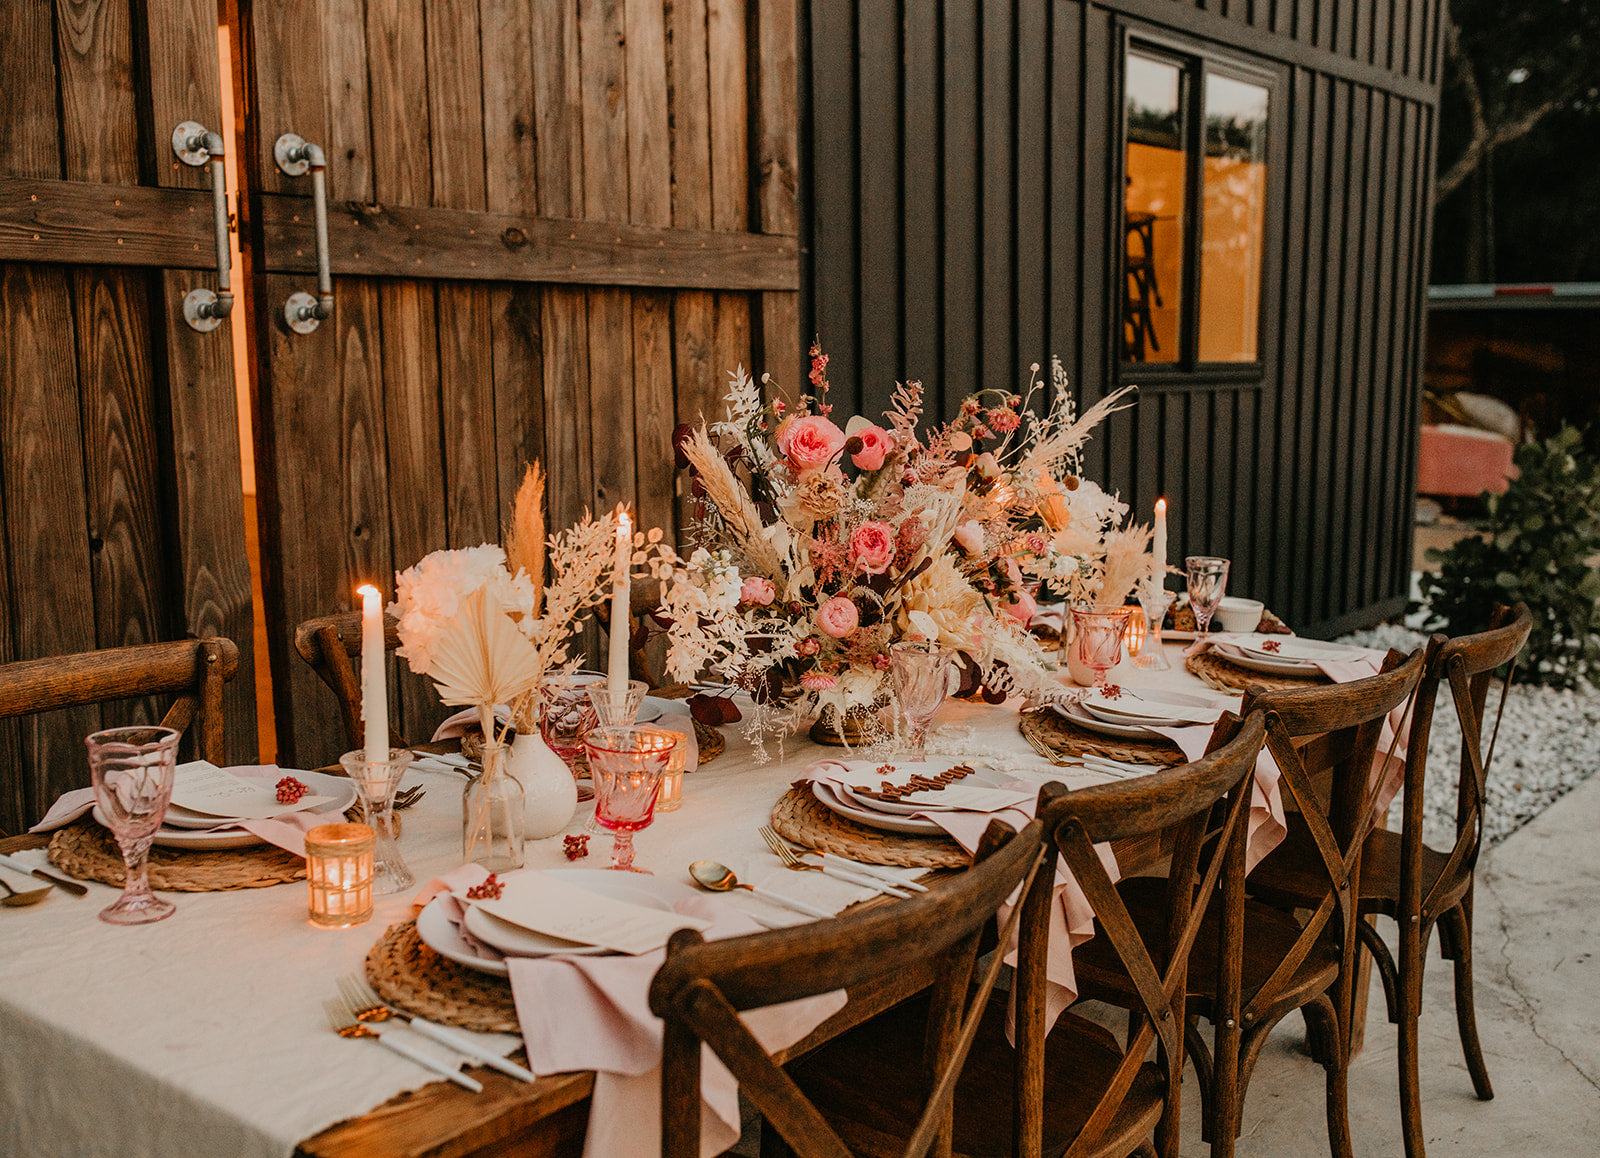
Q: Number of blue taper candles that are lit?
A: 0